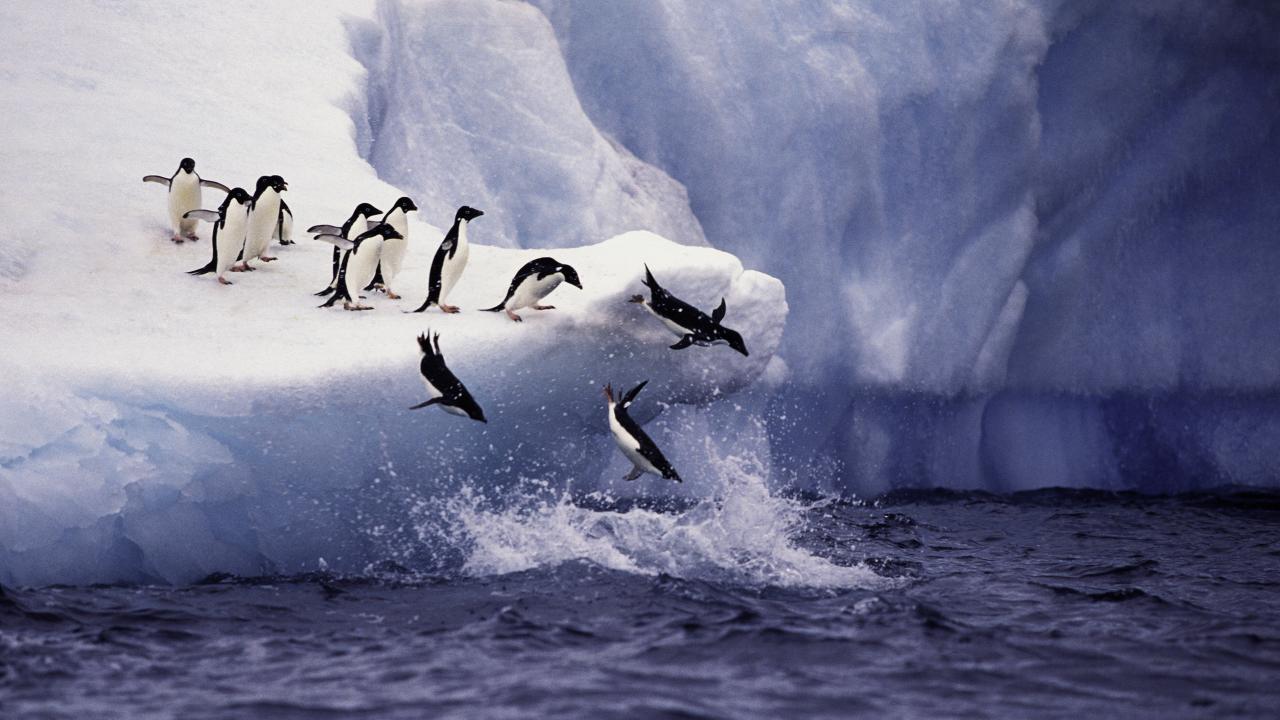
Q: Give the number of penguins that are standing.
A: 9